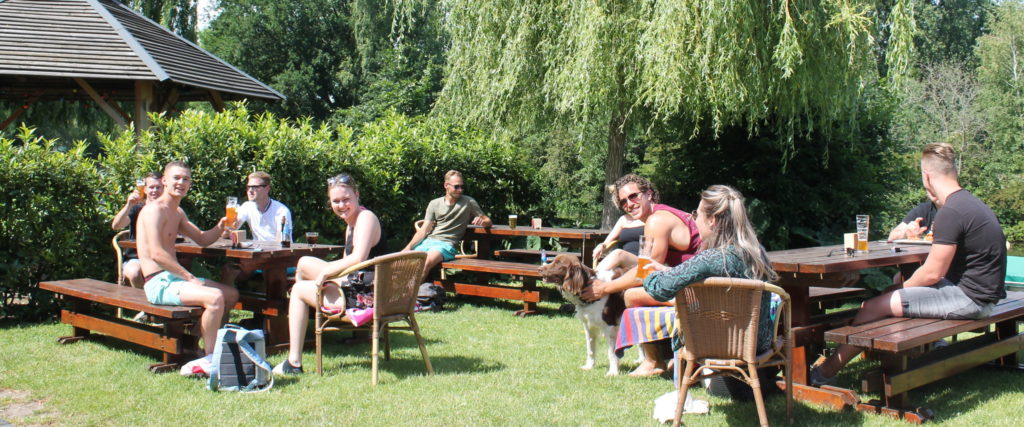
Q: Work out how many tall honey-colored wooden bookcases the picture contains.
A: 0